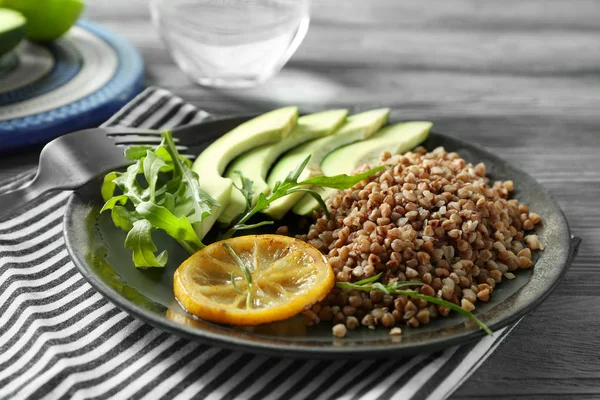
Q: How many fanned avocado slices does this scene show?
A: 4